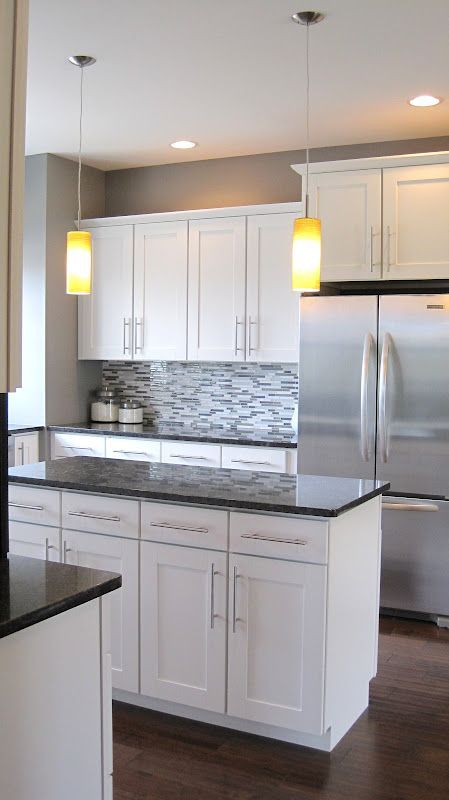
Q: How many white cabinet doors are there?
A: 11